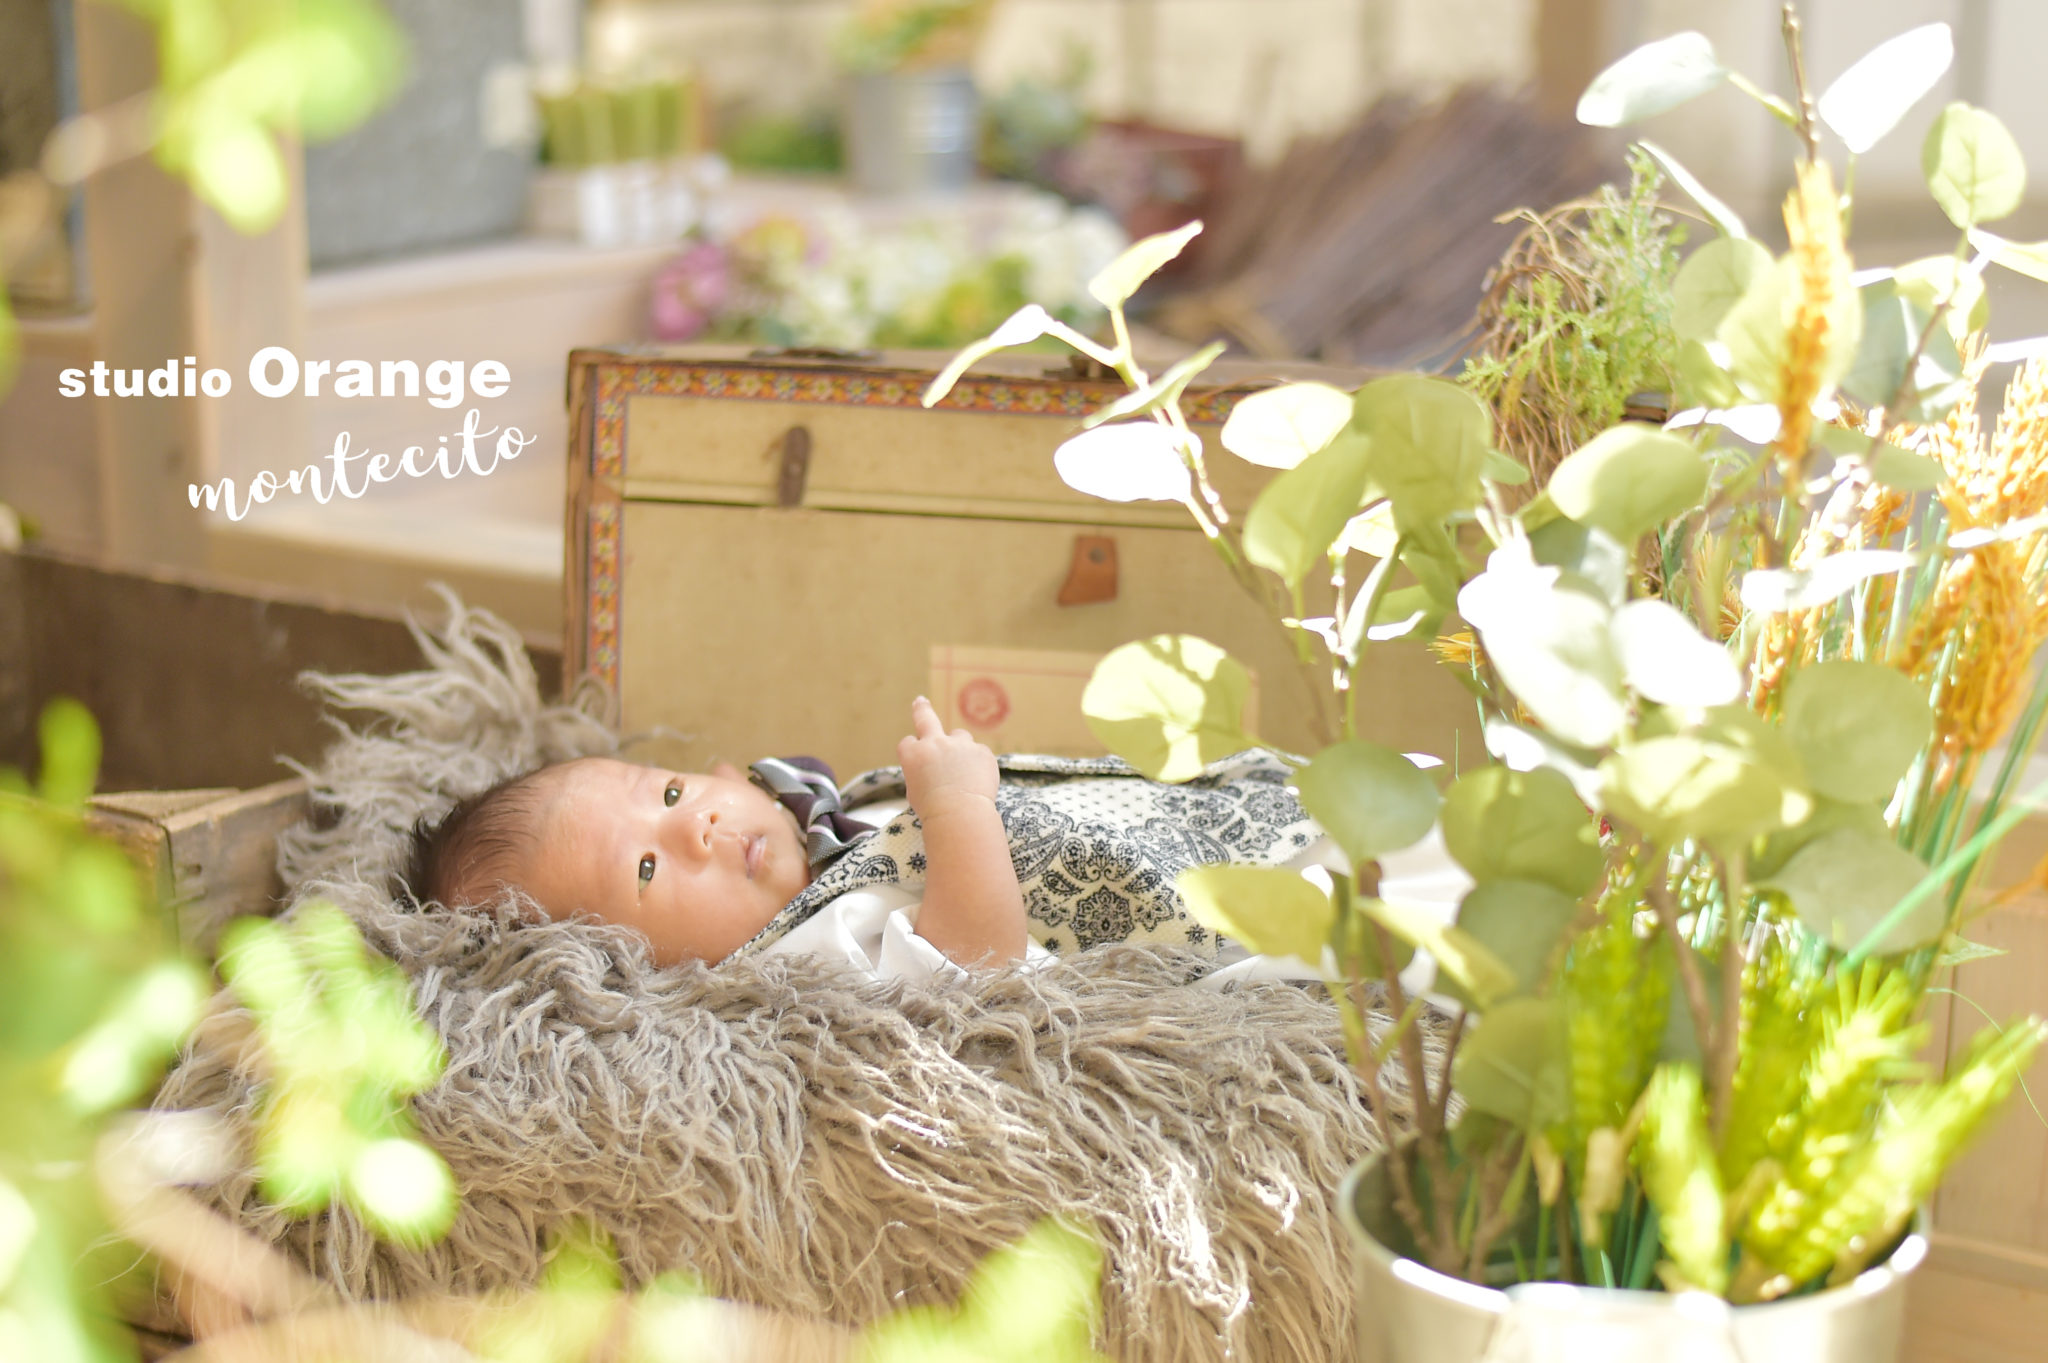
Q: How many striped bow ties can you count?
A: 1